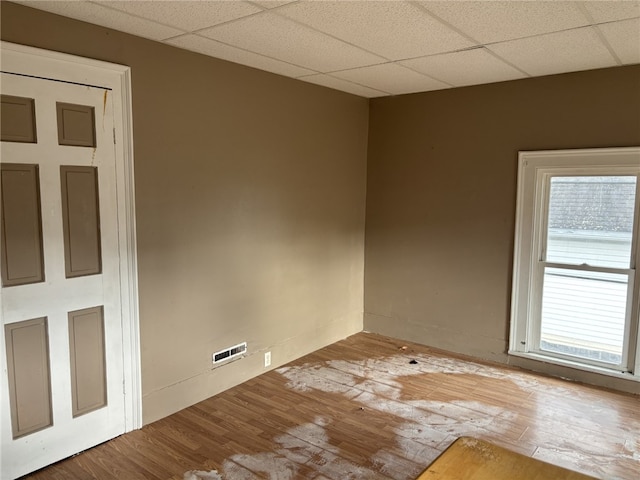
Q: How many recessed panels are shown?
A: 6